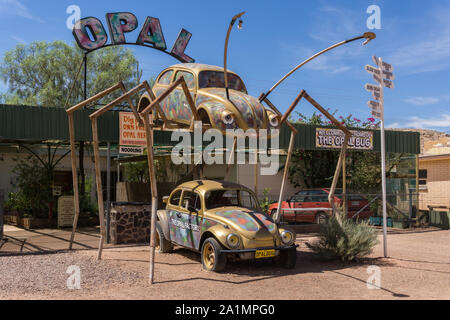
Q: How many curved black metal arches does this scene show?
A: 1